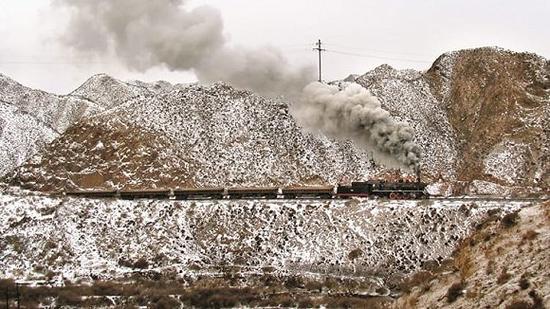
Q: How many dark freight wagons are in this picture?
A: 5